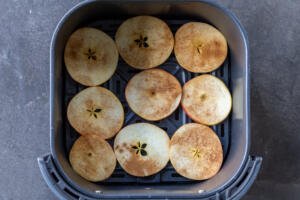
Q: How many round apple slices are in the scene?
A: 9